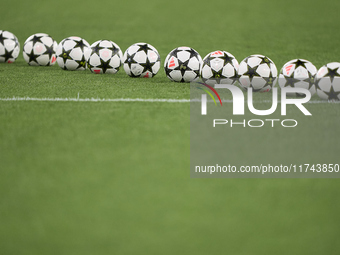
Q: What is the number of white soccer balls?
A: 10